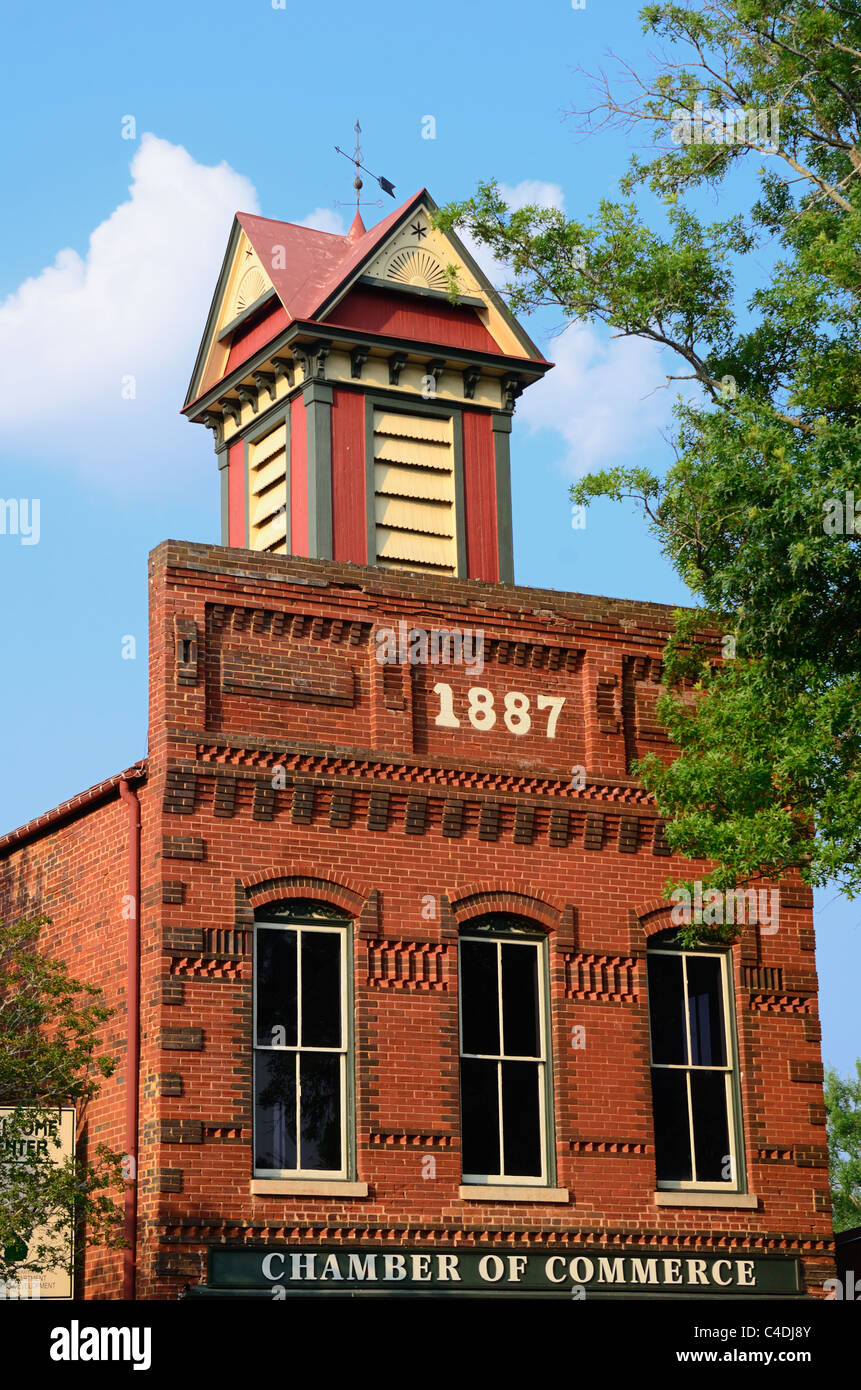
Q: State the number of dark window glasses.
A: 12